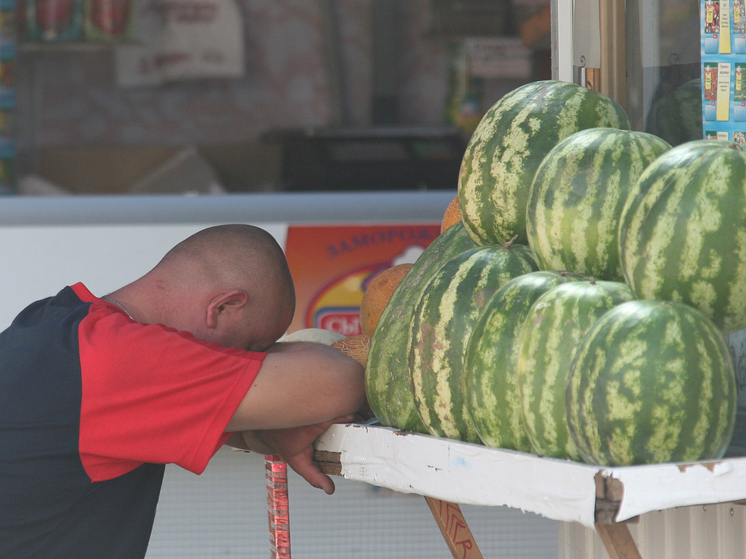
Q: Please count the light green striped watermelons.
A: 8